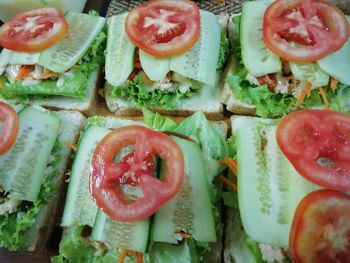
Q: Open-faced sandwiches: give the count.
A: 6